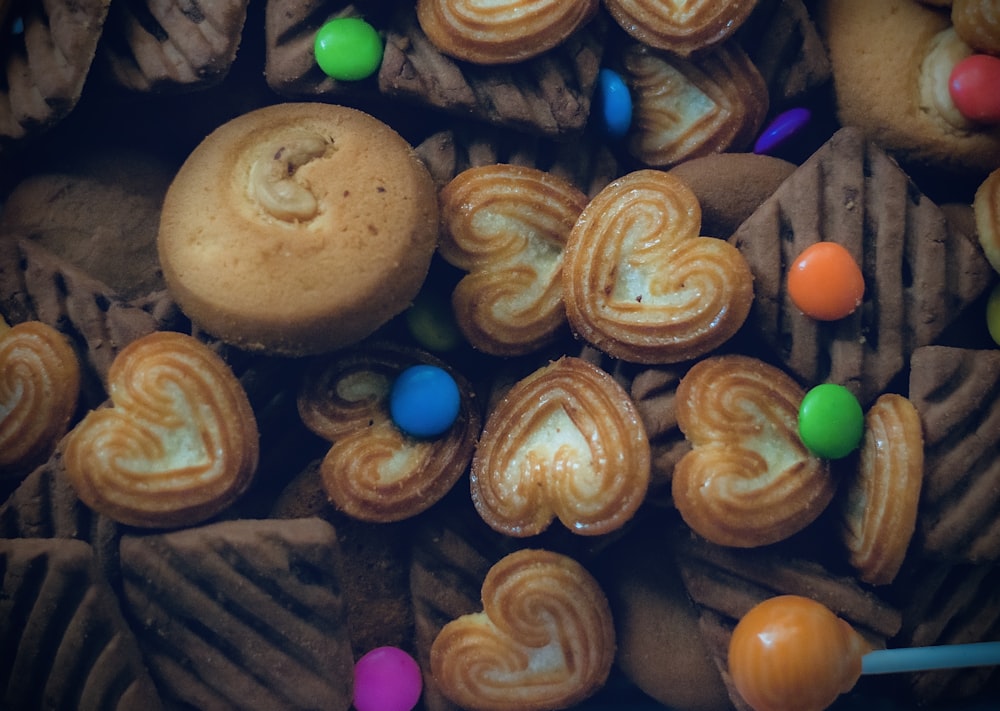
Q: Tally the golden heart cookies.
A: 12